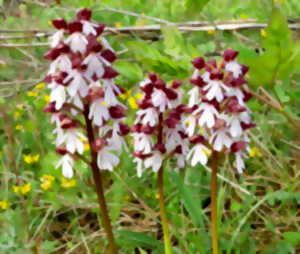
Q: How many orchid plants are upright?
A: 3